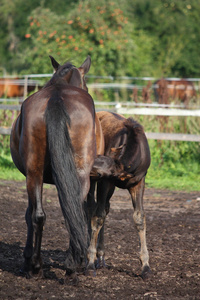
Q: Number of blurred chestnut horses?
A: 2